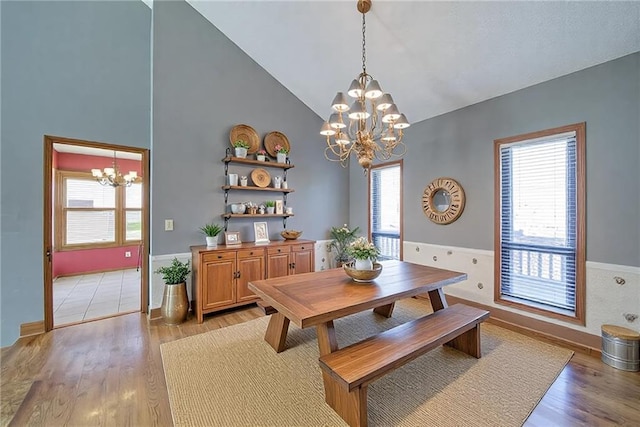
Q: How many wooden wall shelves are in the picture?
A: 3